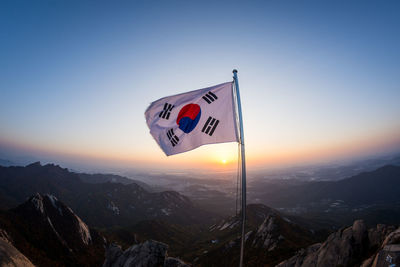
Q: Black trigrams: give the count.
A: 4